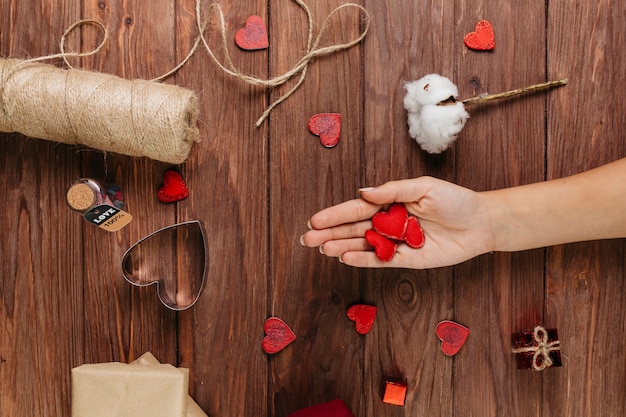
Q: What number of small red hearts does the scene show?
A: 10